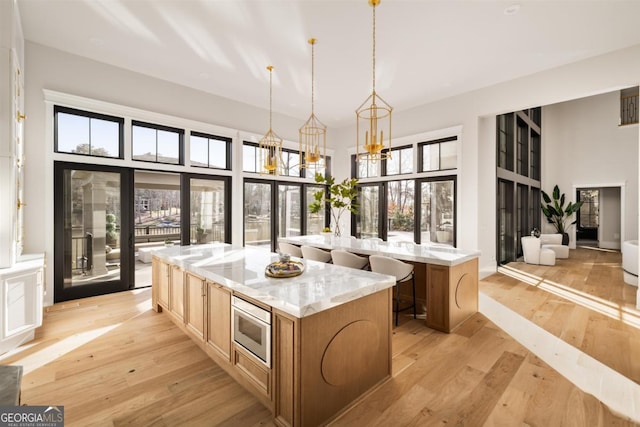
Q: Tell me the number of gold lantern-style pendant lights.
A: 3